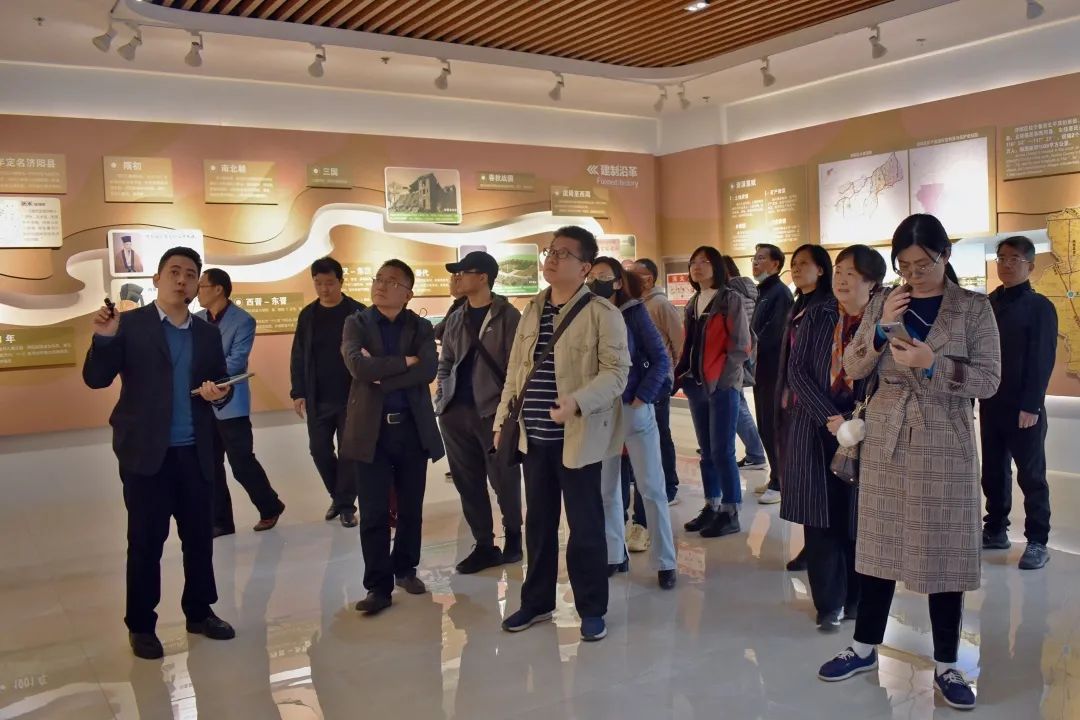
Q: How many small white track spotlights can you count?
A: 11